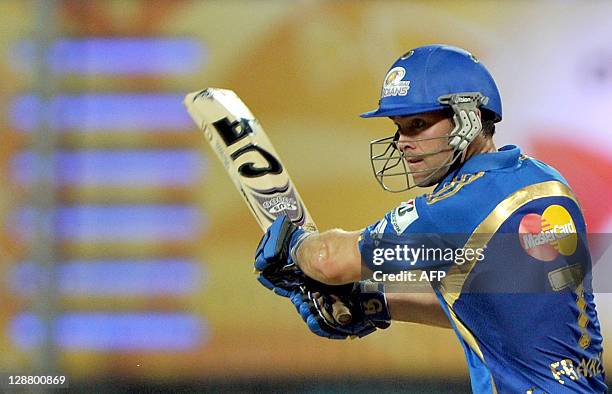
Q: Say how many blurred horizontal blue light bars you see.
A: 6